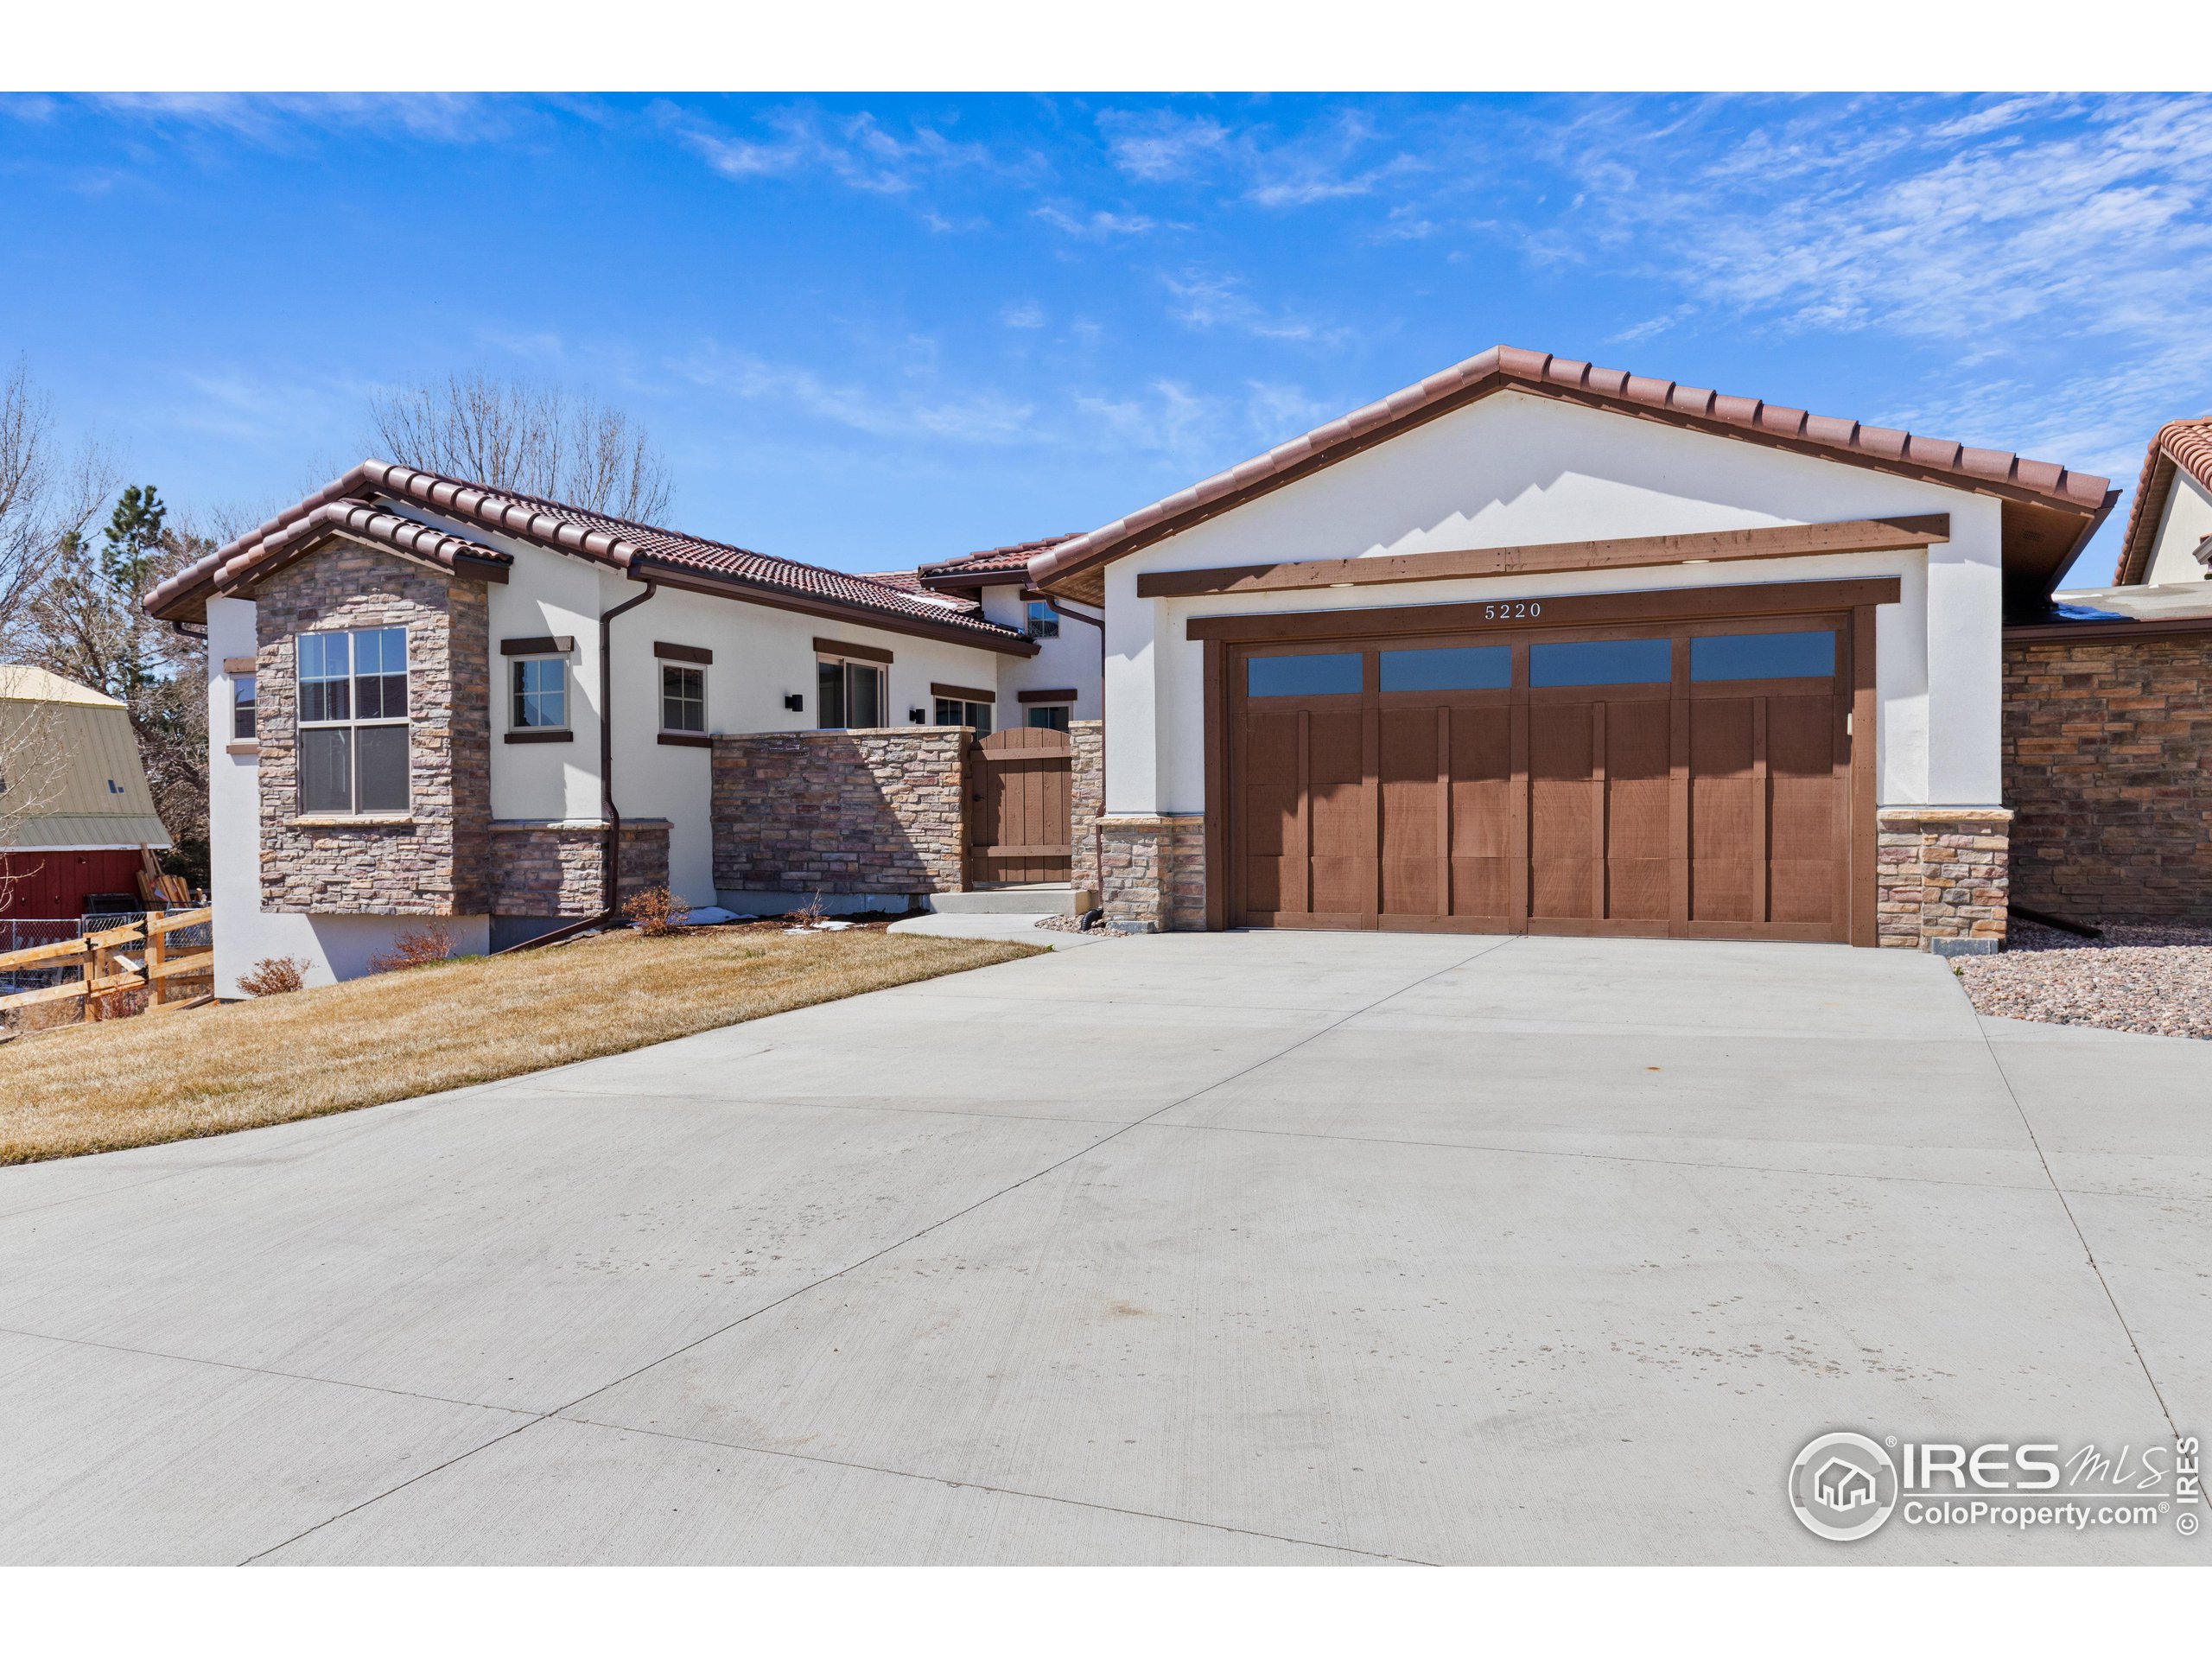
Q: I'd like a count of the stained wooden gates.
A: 1